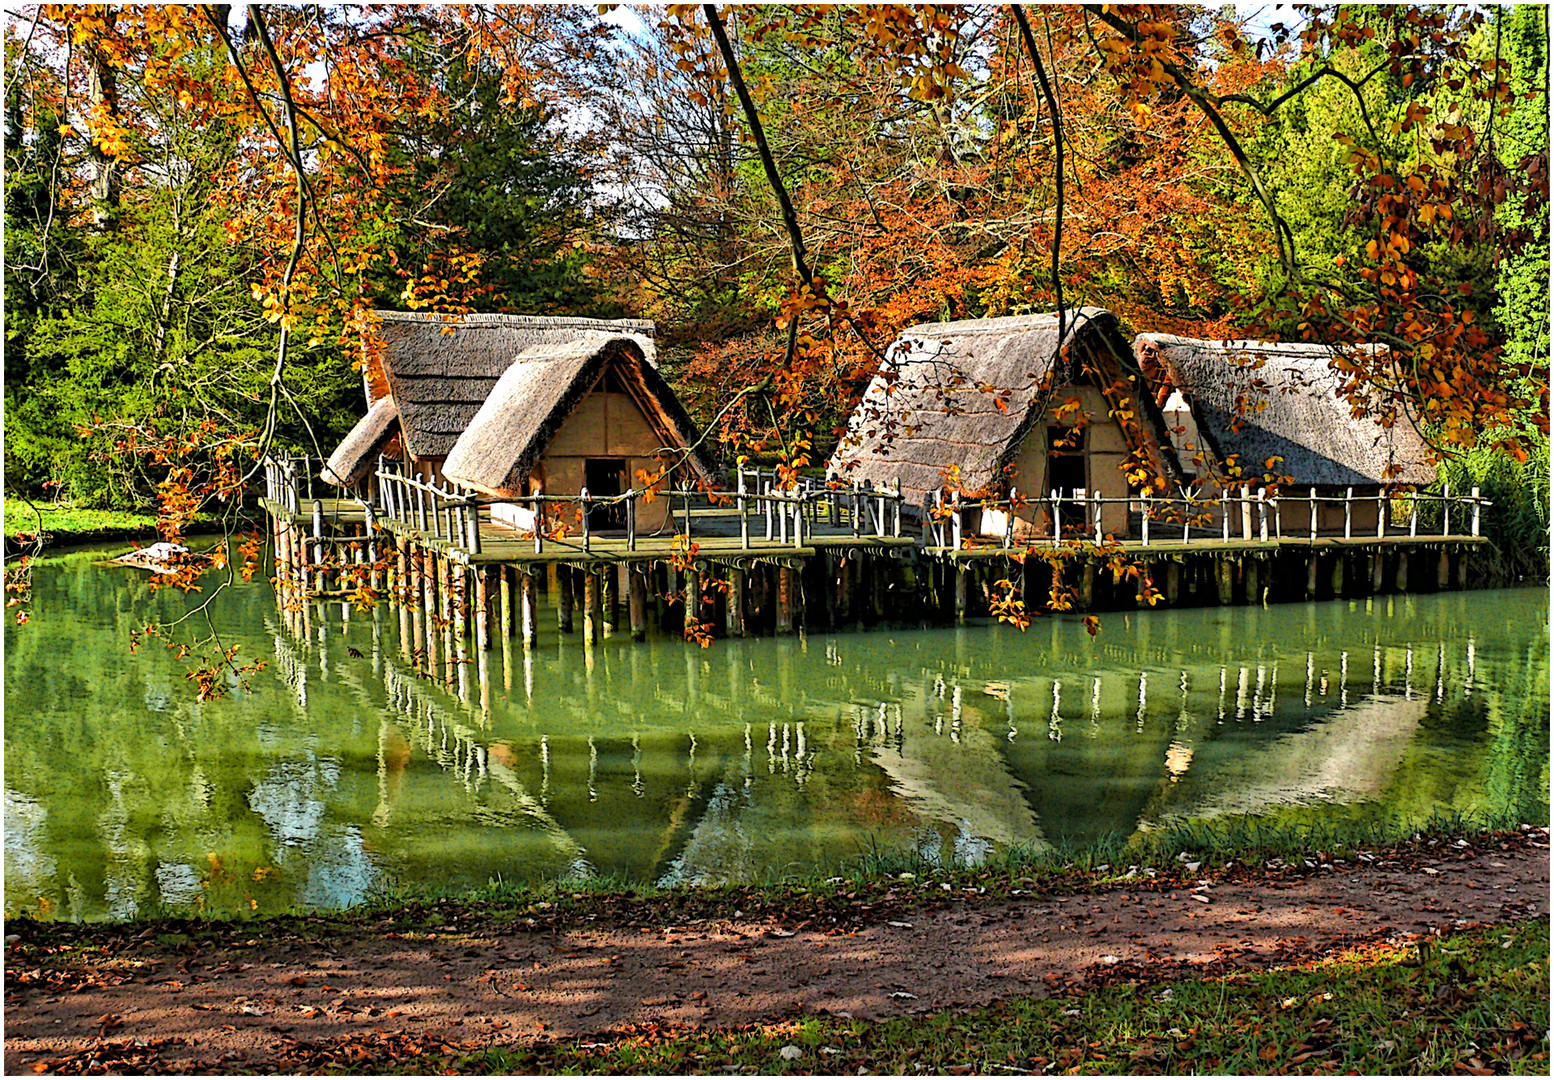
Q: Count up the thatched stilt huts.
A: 4